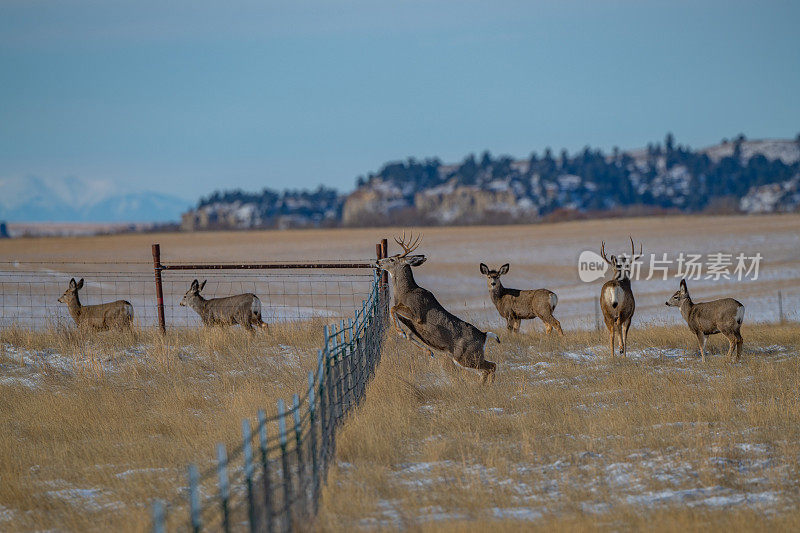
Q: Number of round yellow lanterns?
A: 0